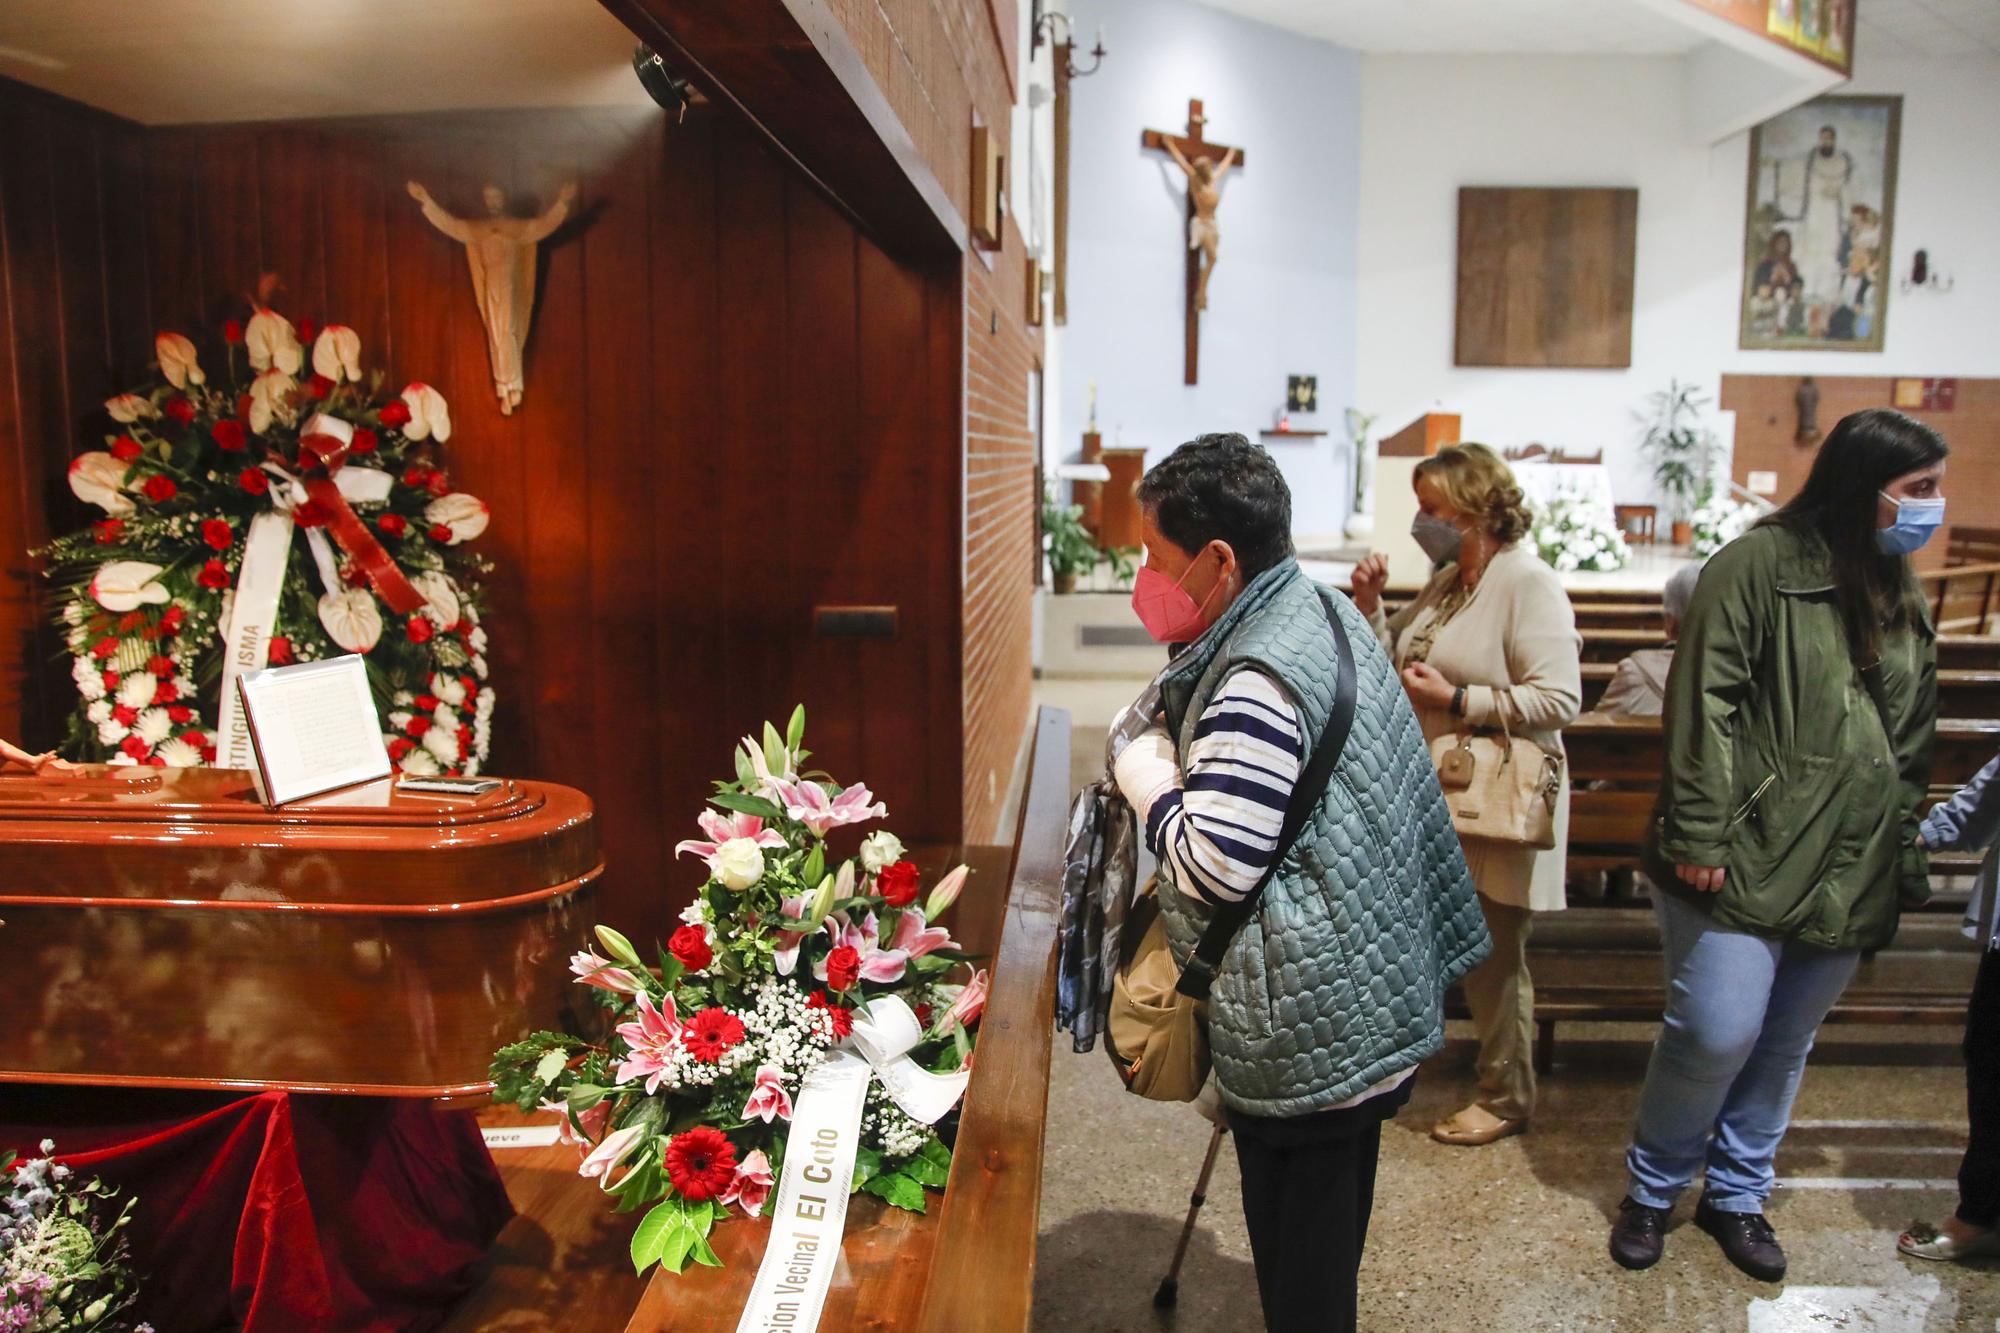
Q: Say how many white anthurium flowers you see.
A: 11